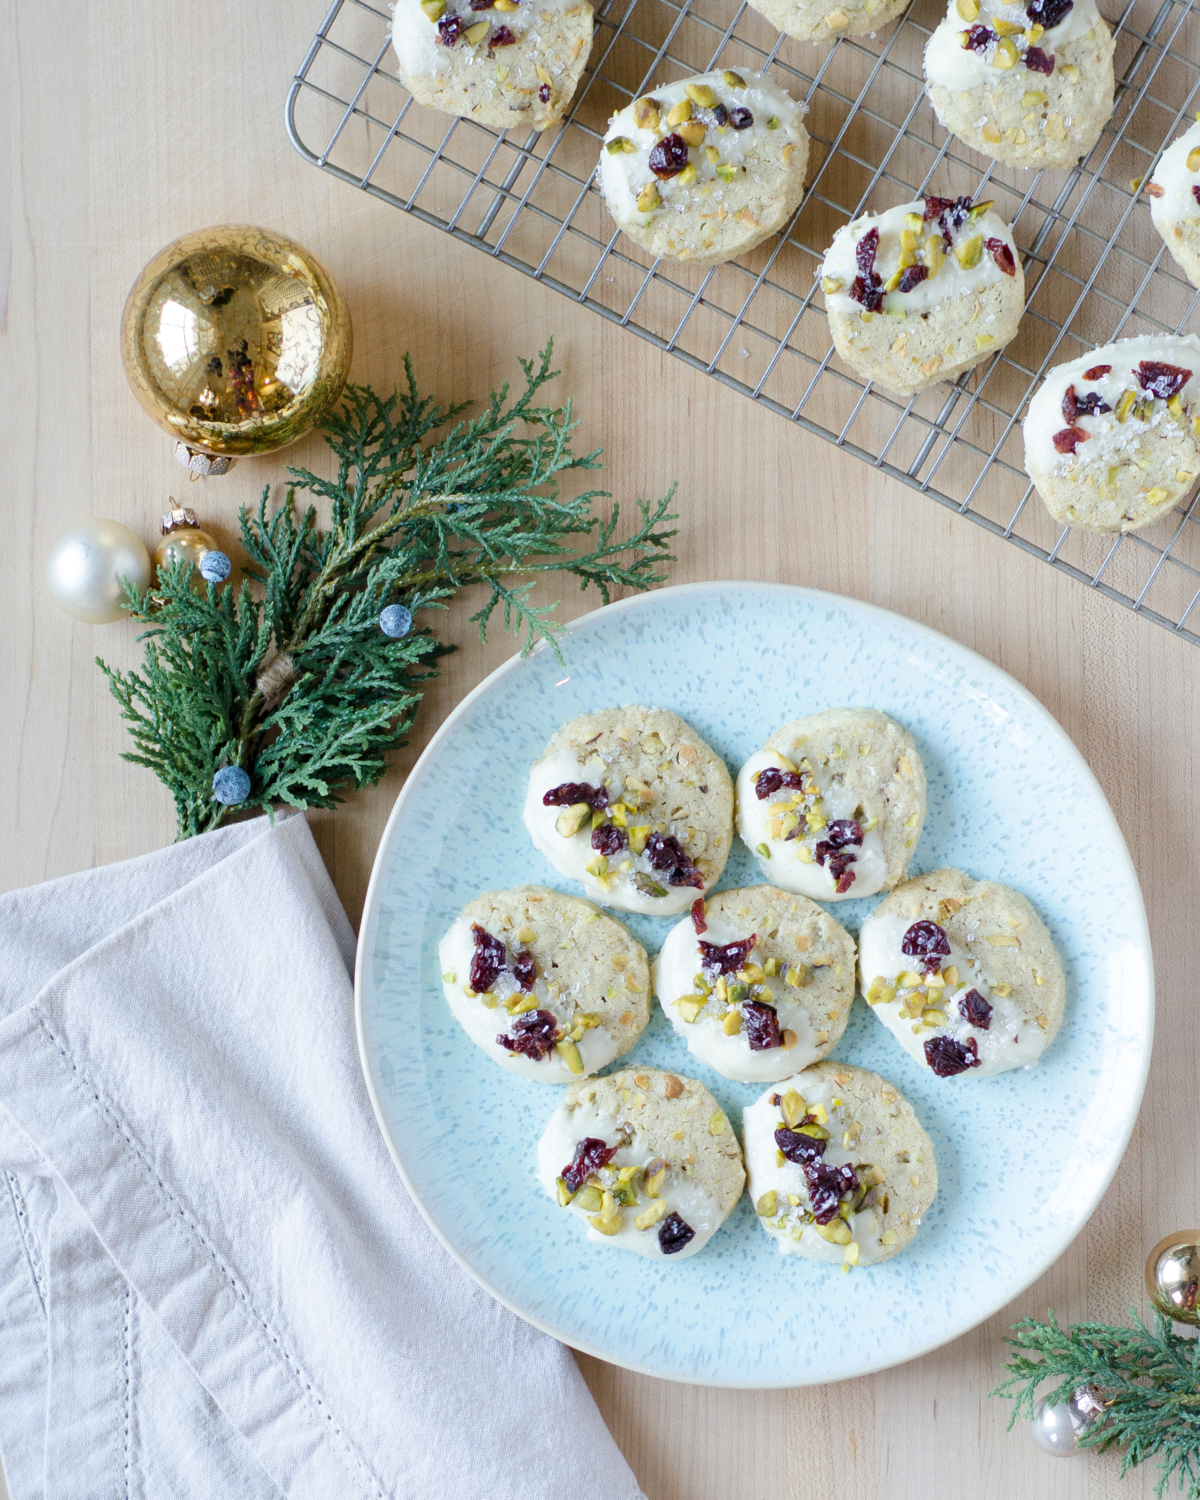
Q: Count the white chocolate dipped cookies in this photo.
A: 14